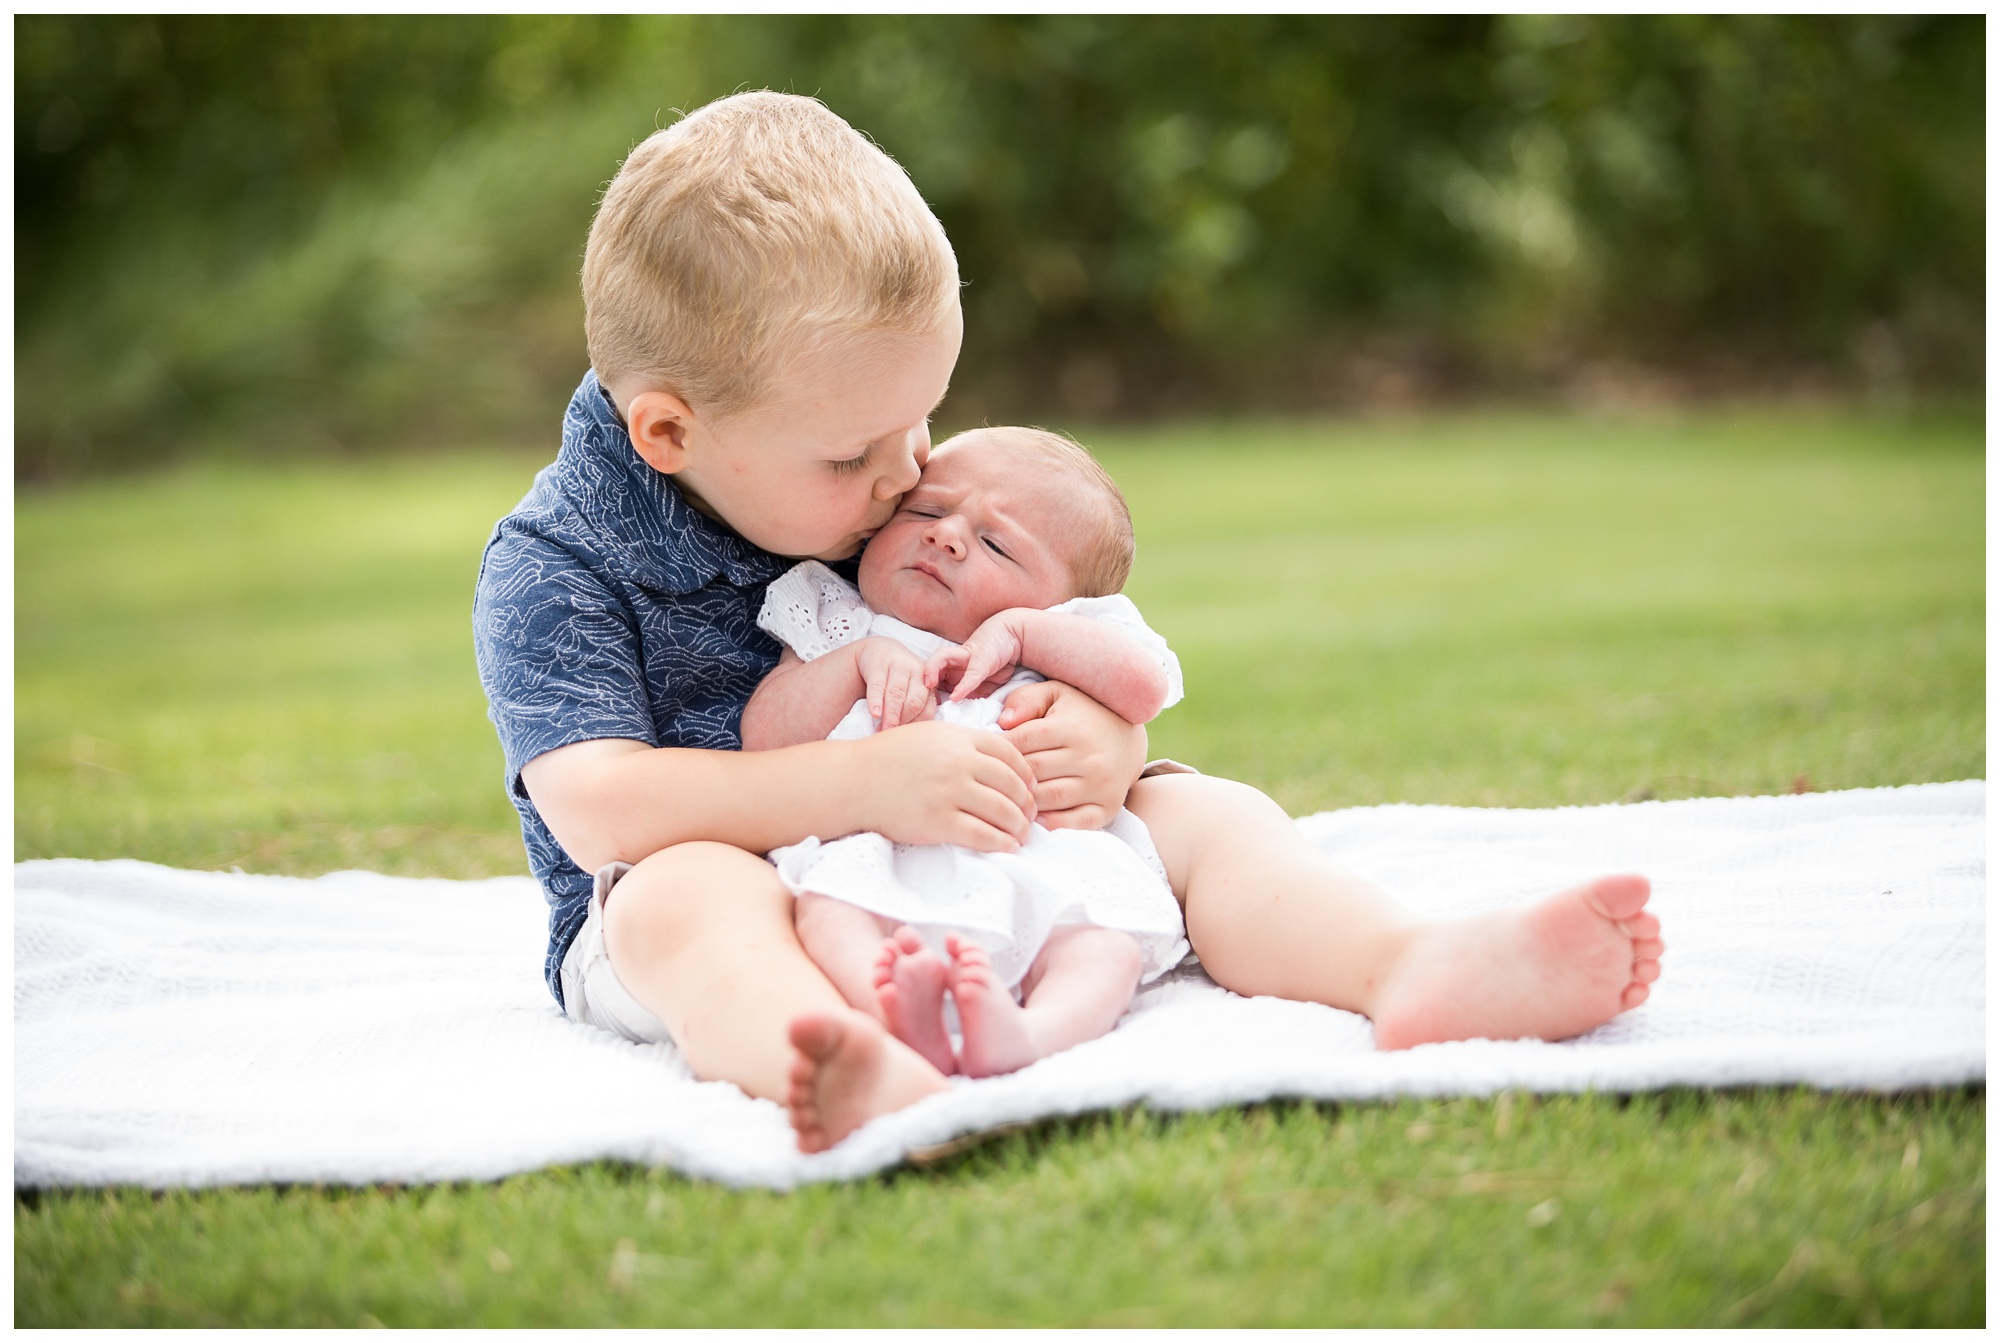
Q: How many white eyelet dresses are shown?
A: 1